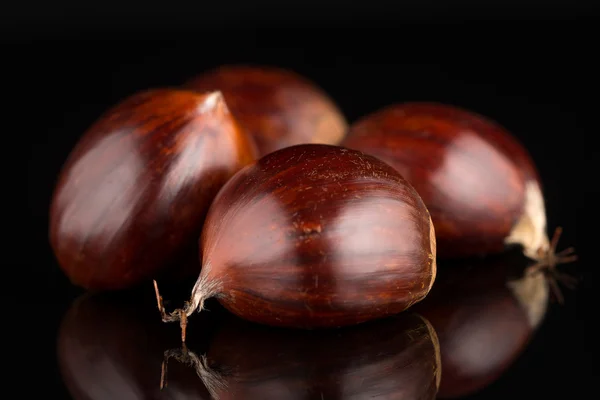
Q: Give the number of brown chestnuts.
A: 4